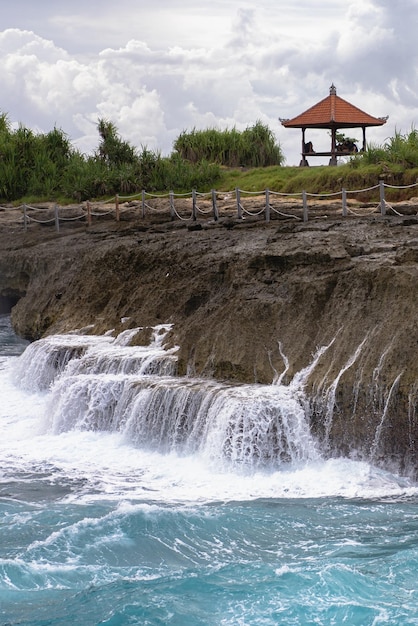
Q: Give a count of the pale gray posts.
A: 11